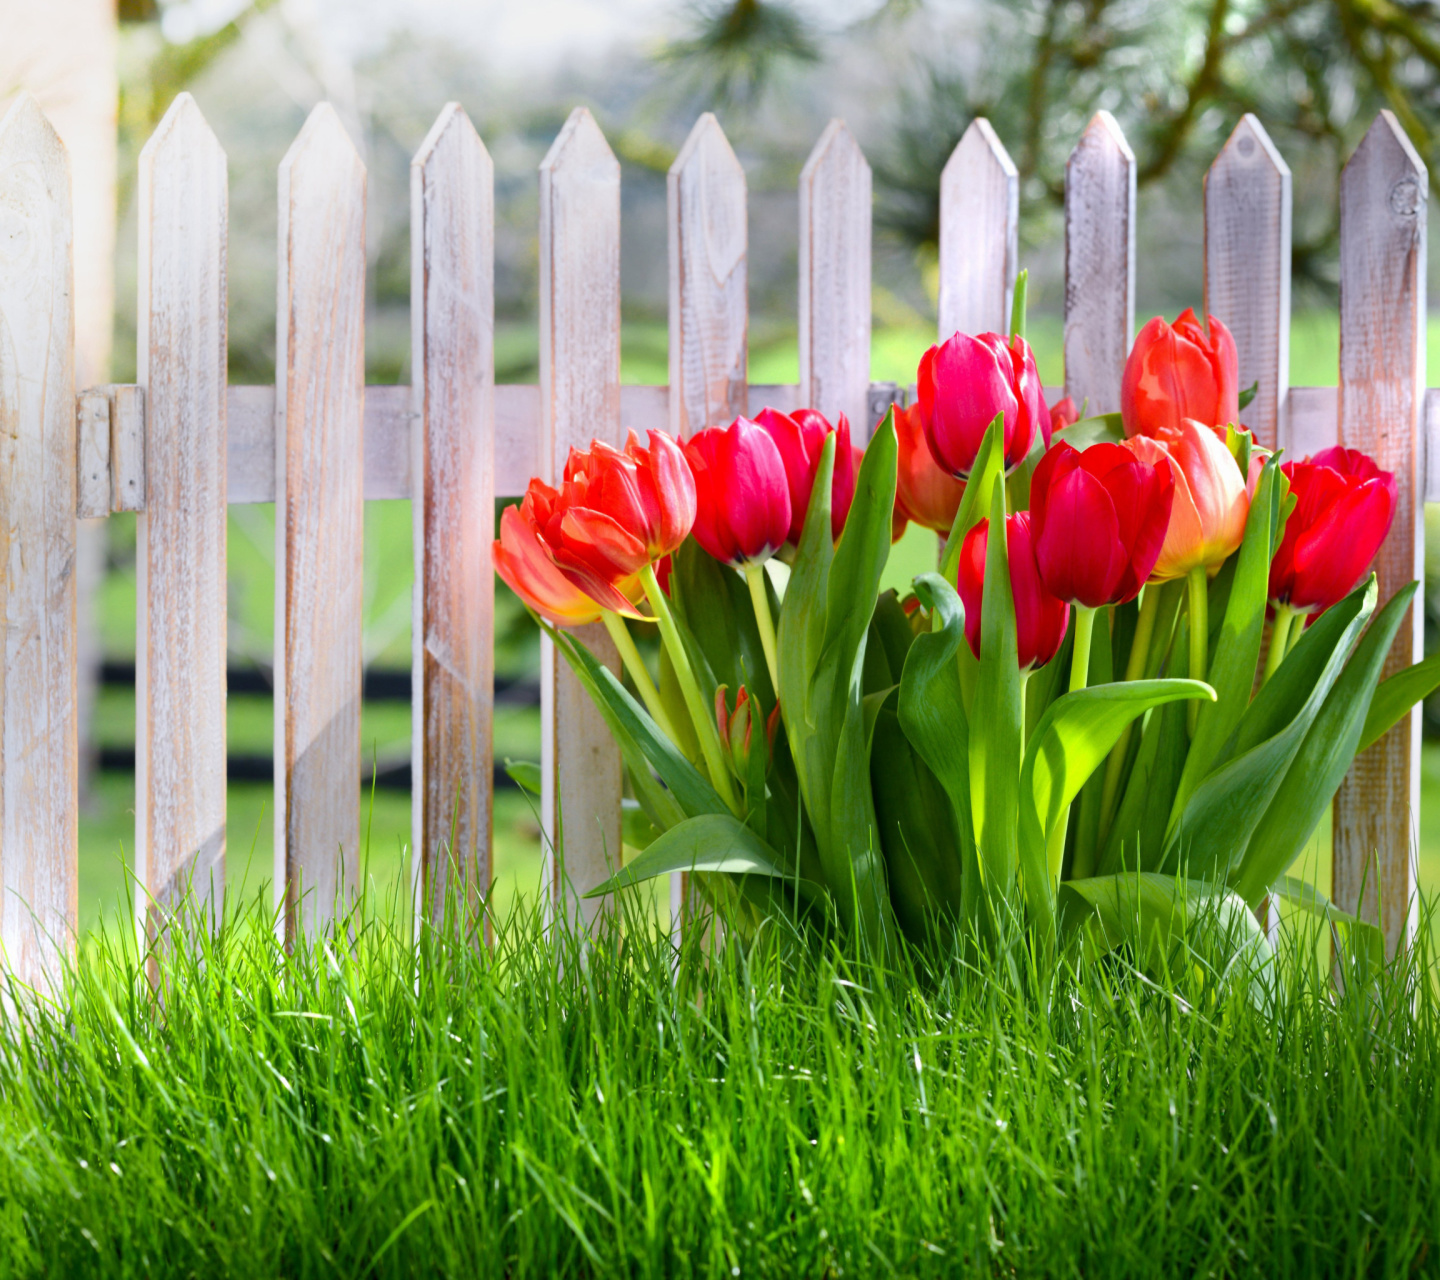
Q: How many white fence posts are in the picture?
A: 11